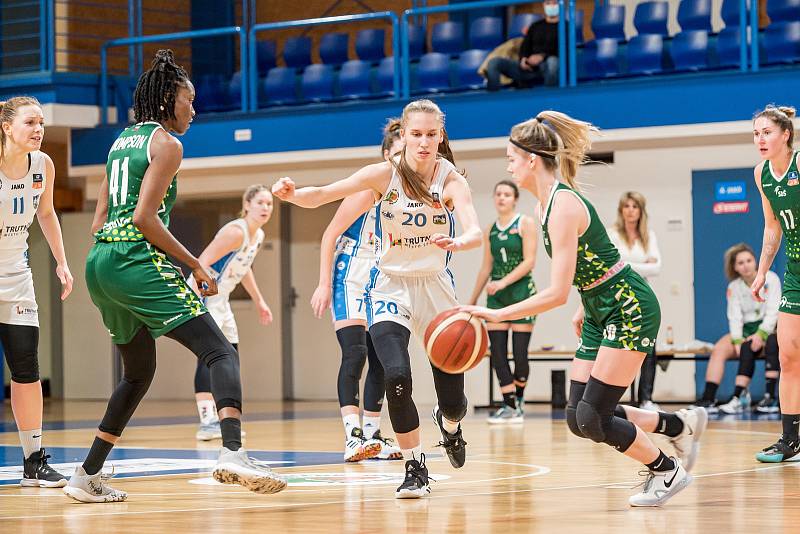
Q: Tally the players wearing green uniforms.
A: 4